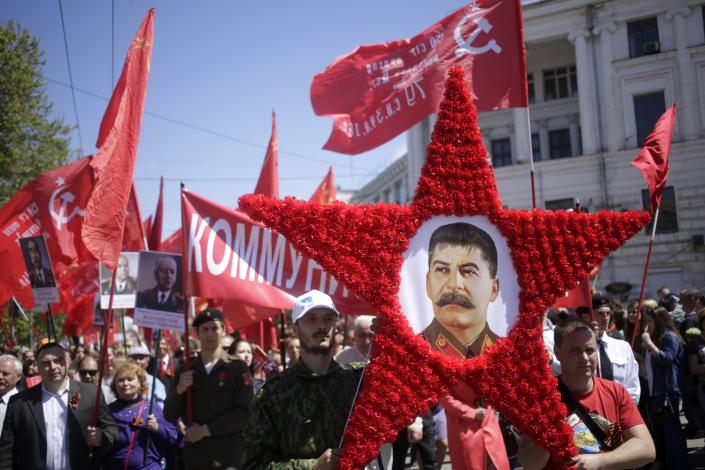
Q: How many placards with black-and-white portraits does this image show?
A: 3